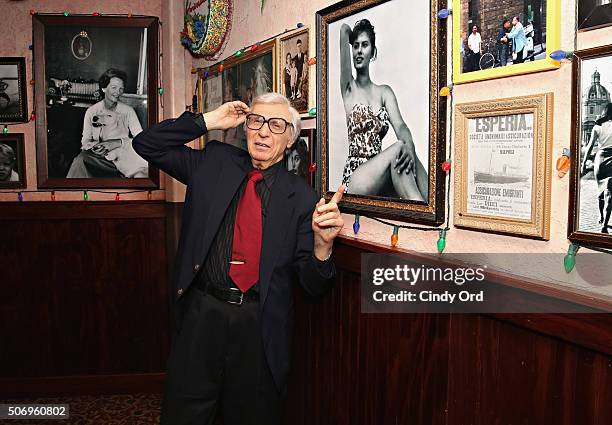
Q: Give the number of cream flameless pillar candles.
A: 0